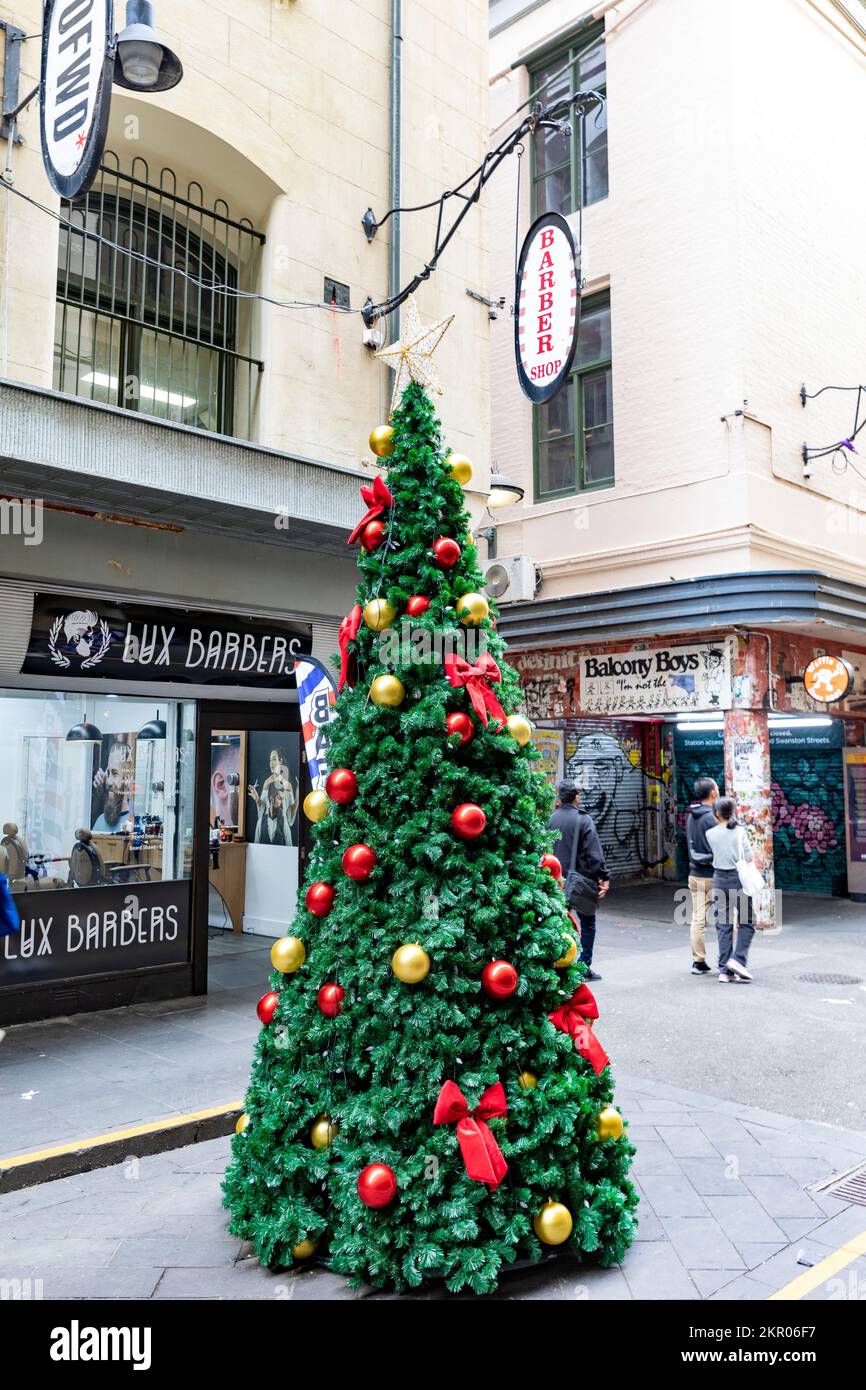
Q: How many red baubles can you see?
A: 13